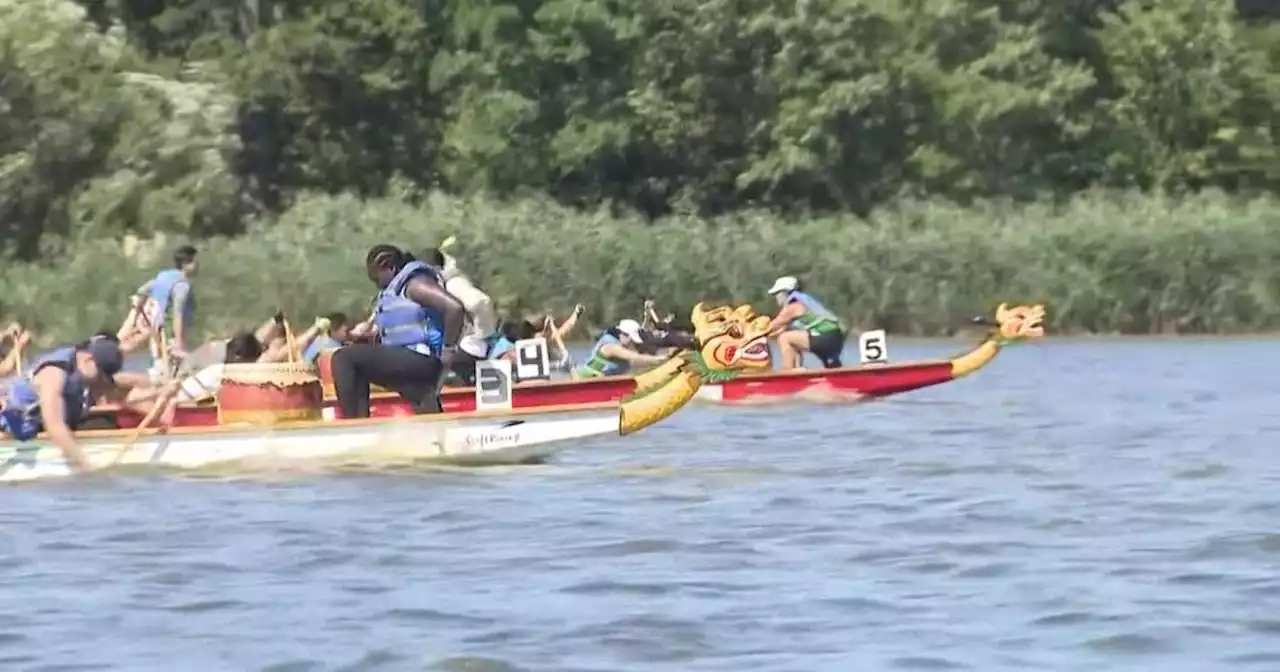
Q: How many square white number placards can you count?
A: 3